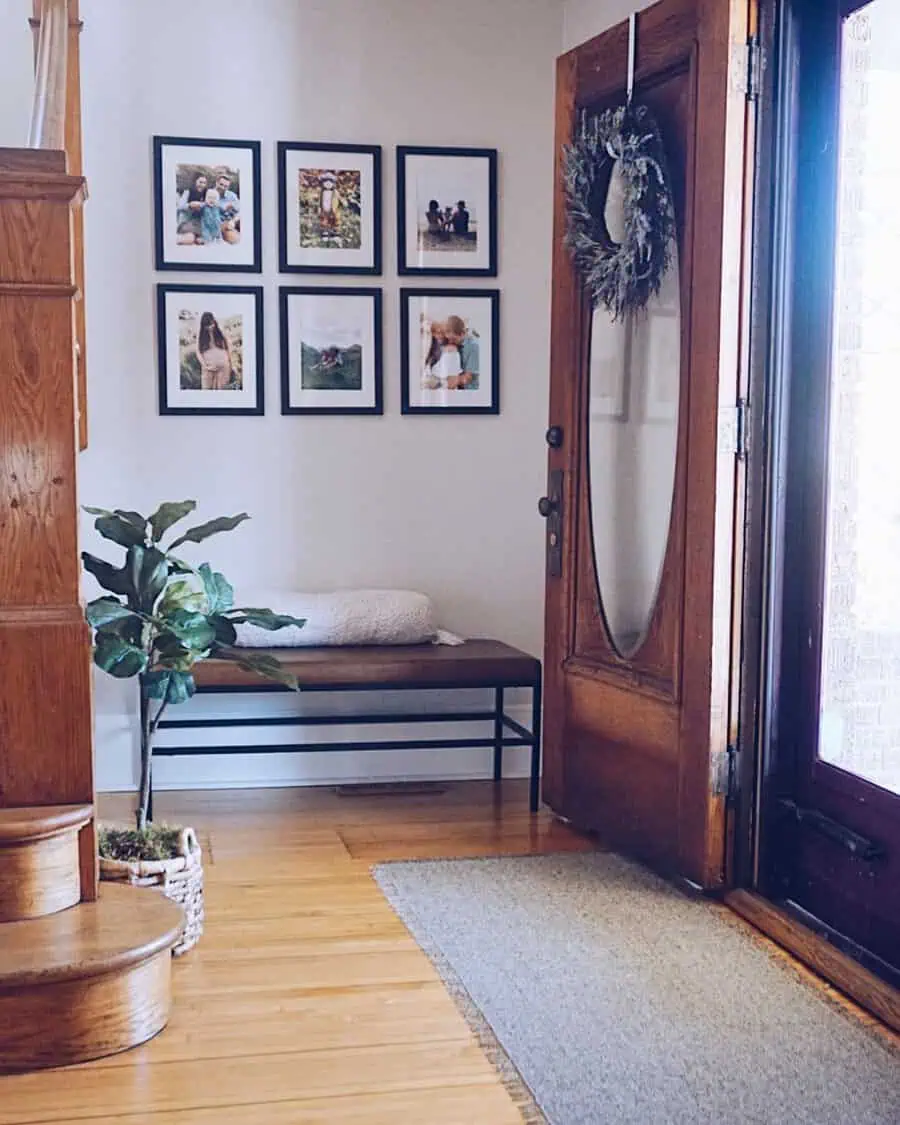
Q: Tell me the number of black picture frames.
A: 6